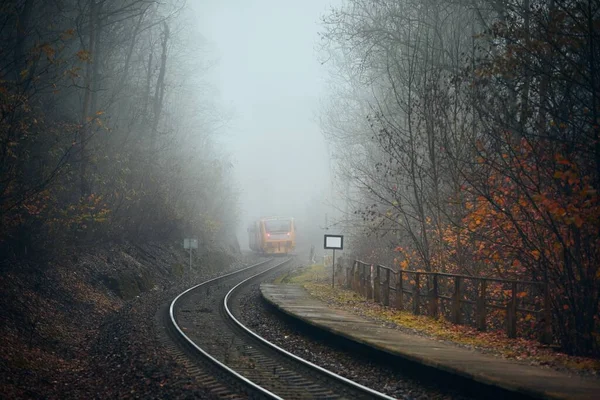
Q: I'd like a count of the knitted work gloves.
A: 0